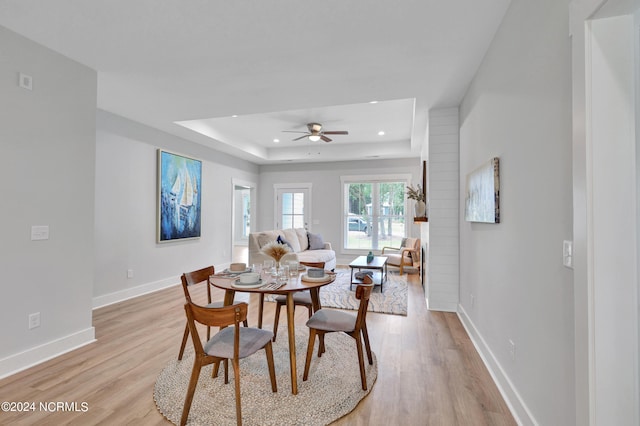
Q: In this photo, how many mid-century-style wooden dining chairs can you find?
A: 4